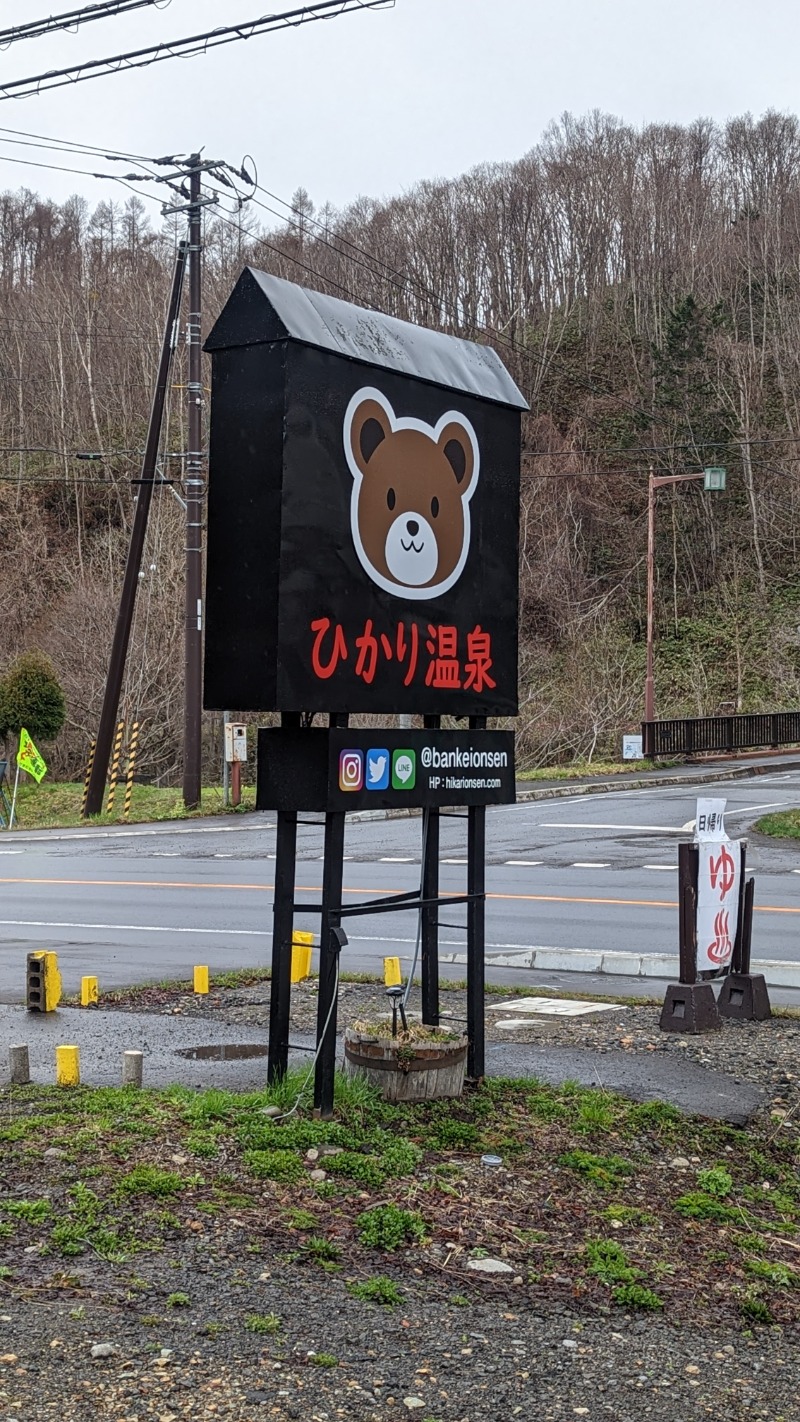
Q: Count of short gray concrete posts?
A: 2